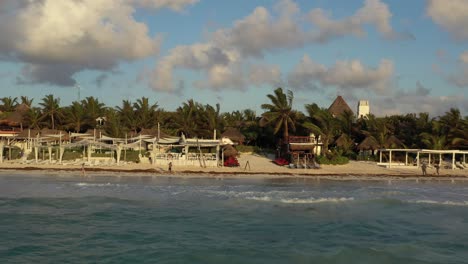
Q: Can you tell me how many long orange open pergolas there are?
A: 0